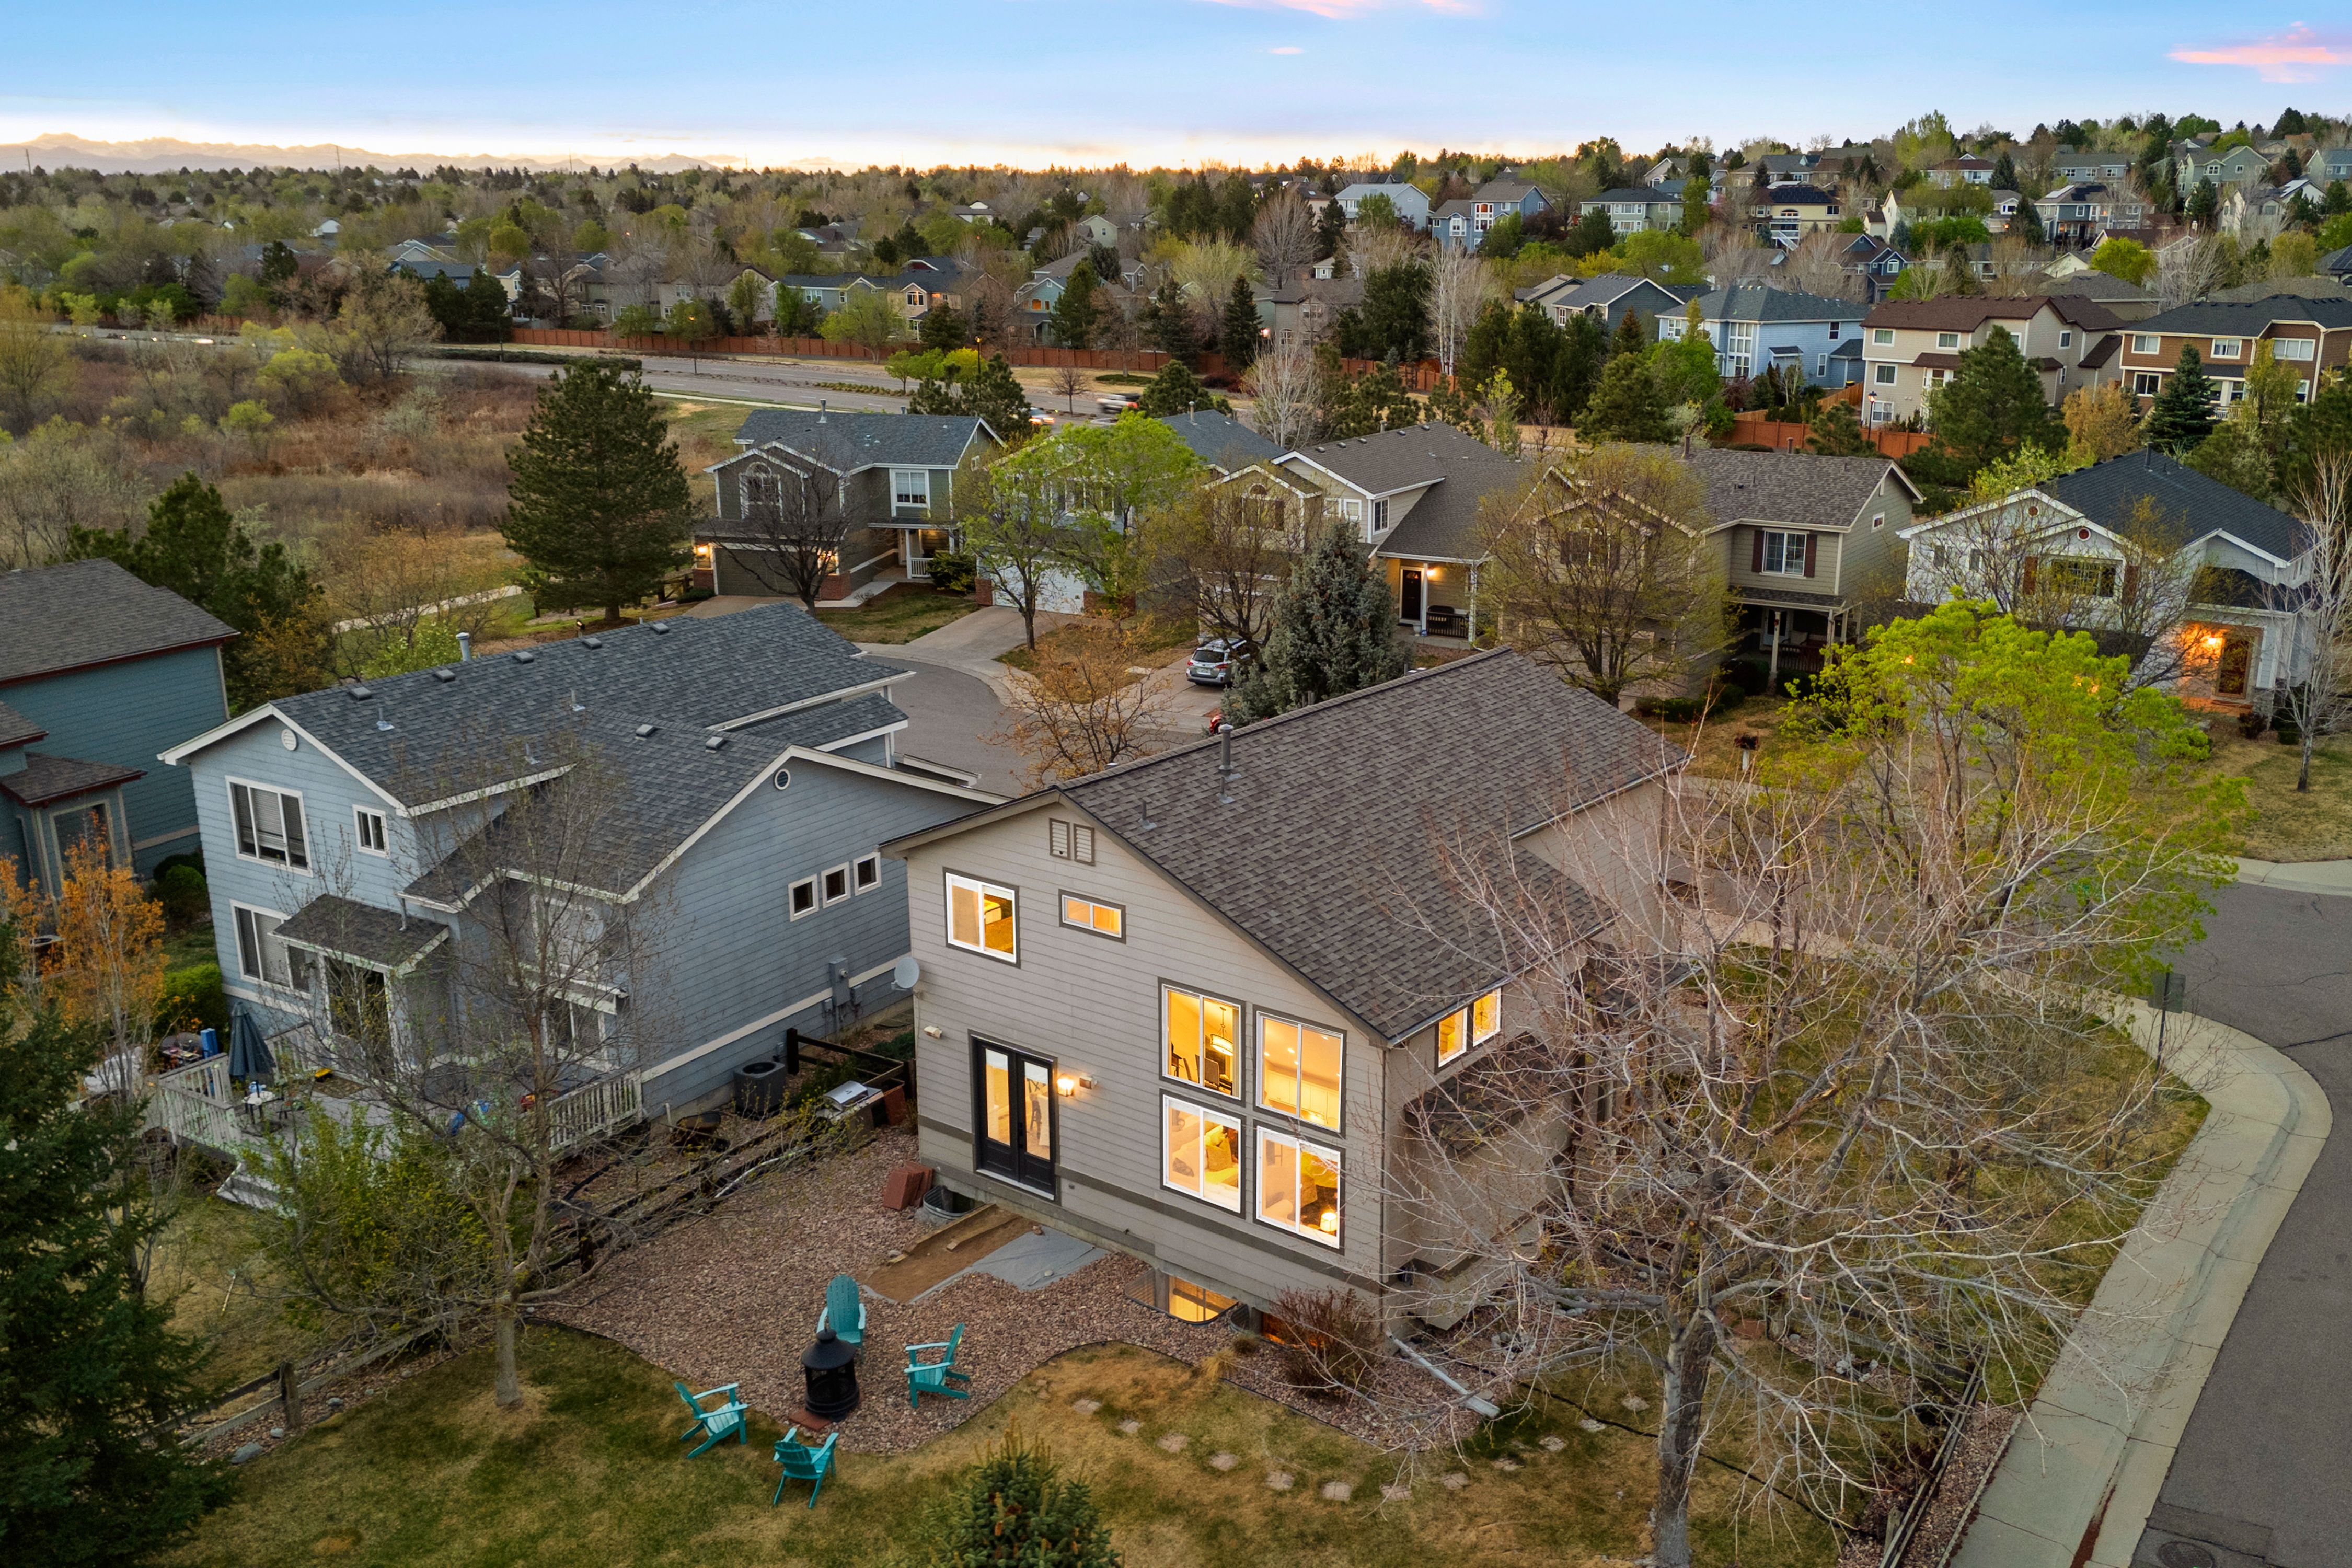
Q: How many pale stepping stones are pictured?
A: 12